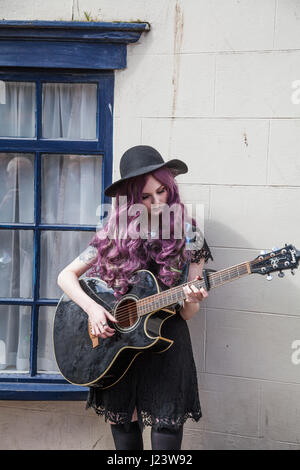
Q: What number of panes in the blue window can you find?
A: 8